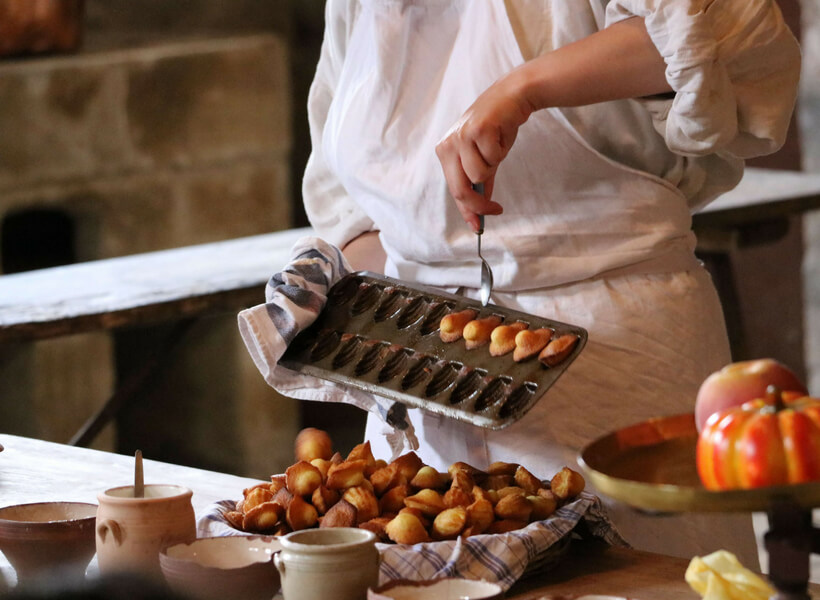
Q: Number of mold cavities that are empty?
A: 14